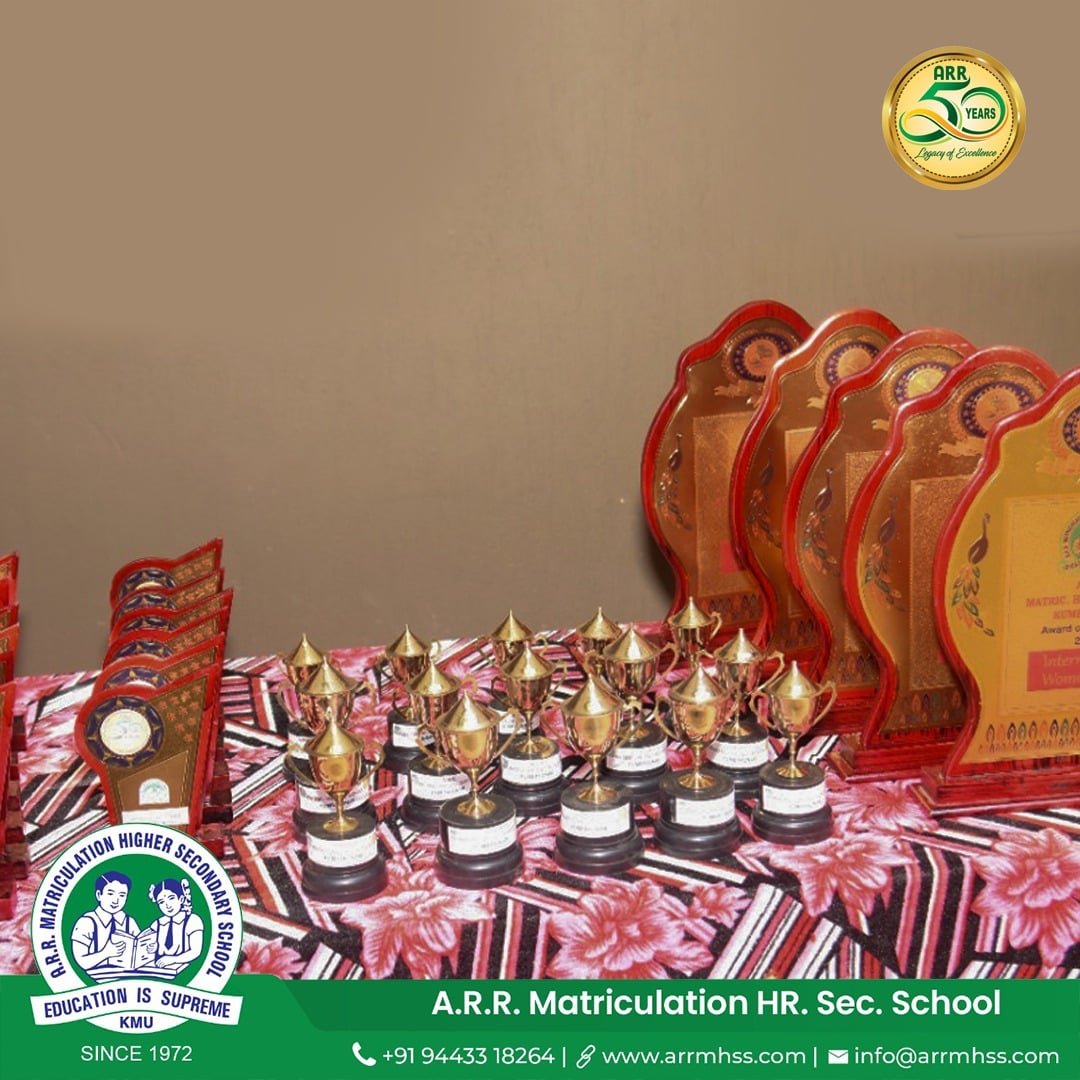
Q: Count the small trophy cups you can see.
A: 15